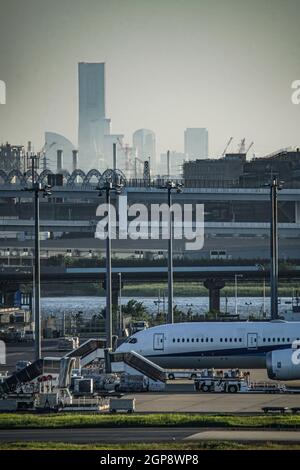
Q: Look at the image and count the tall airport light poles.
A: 4